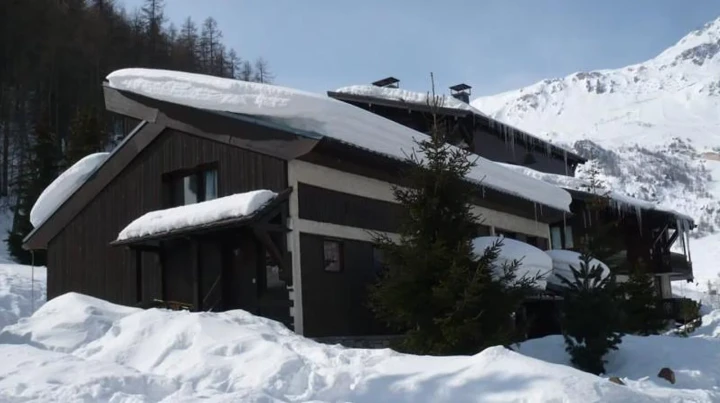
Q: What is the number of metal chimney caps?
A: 2